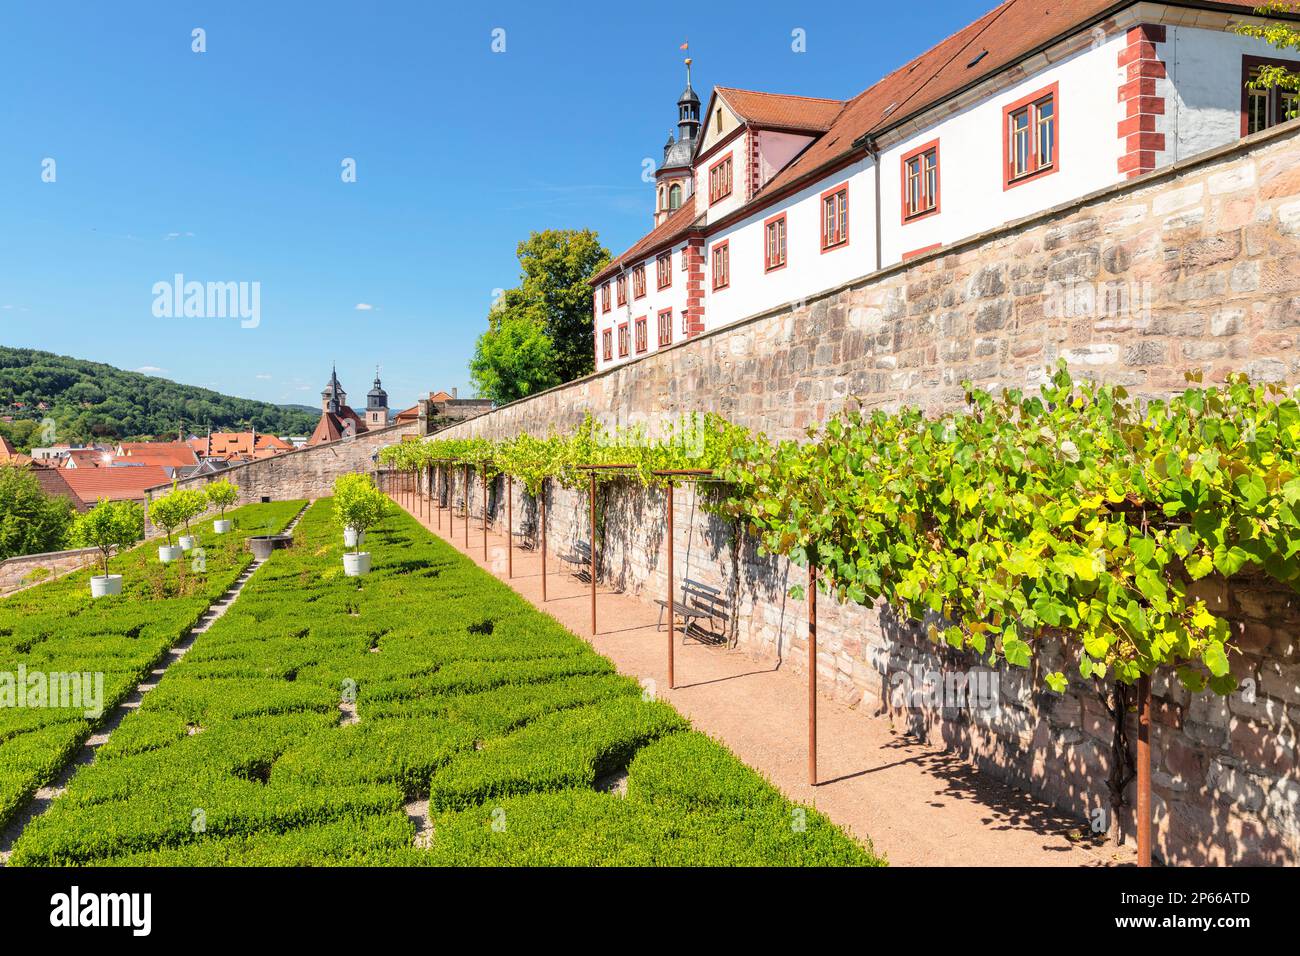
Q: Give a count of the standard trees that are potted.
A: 6